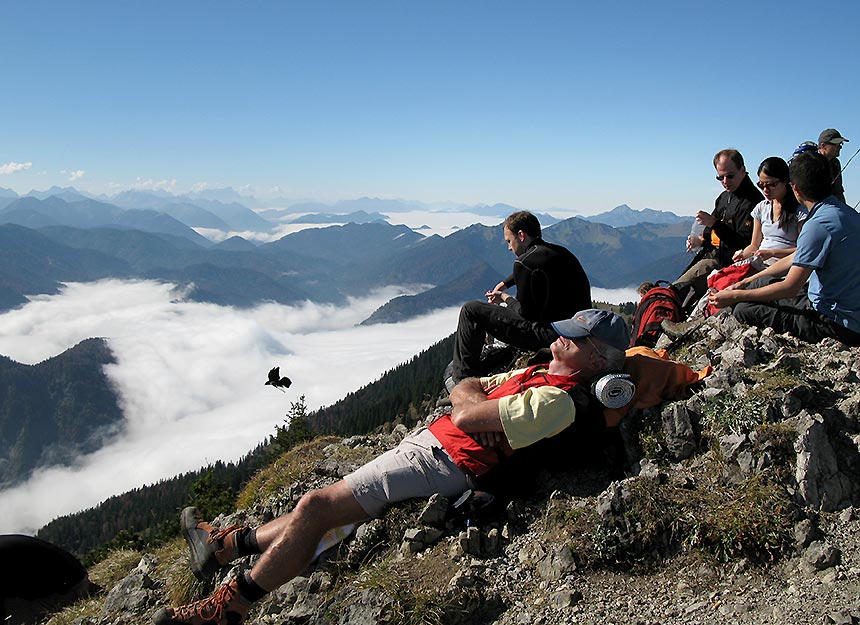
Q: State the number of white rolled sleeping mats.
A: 1